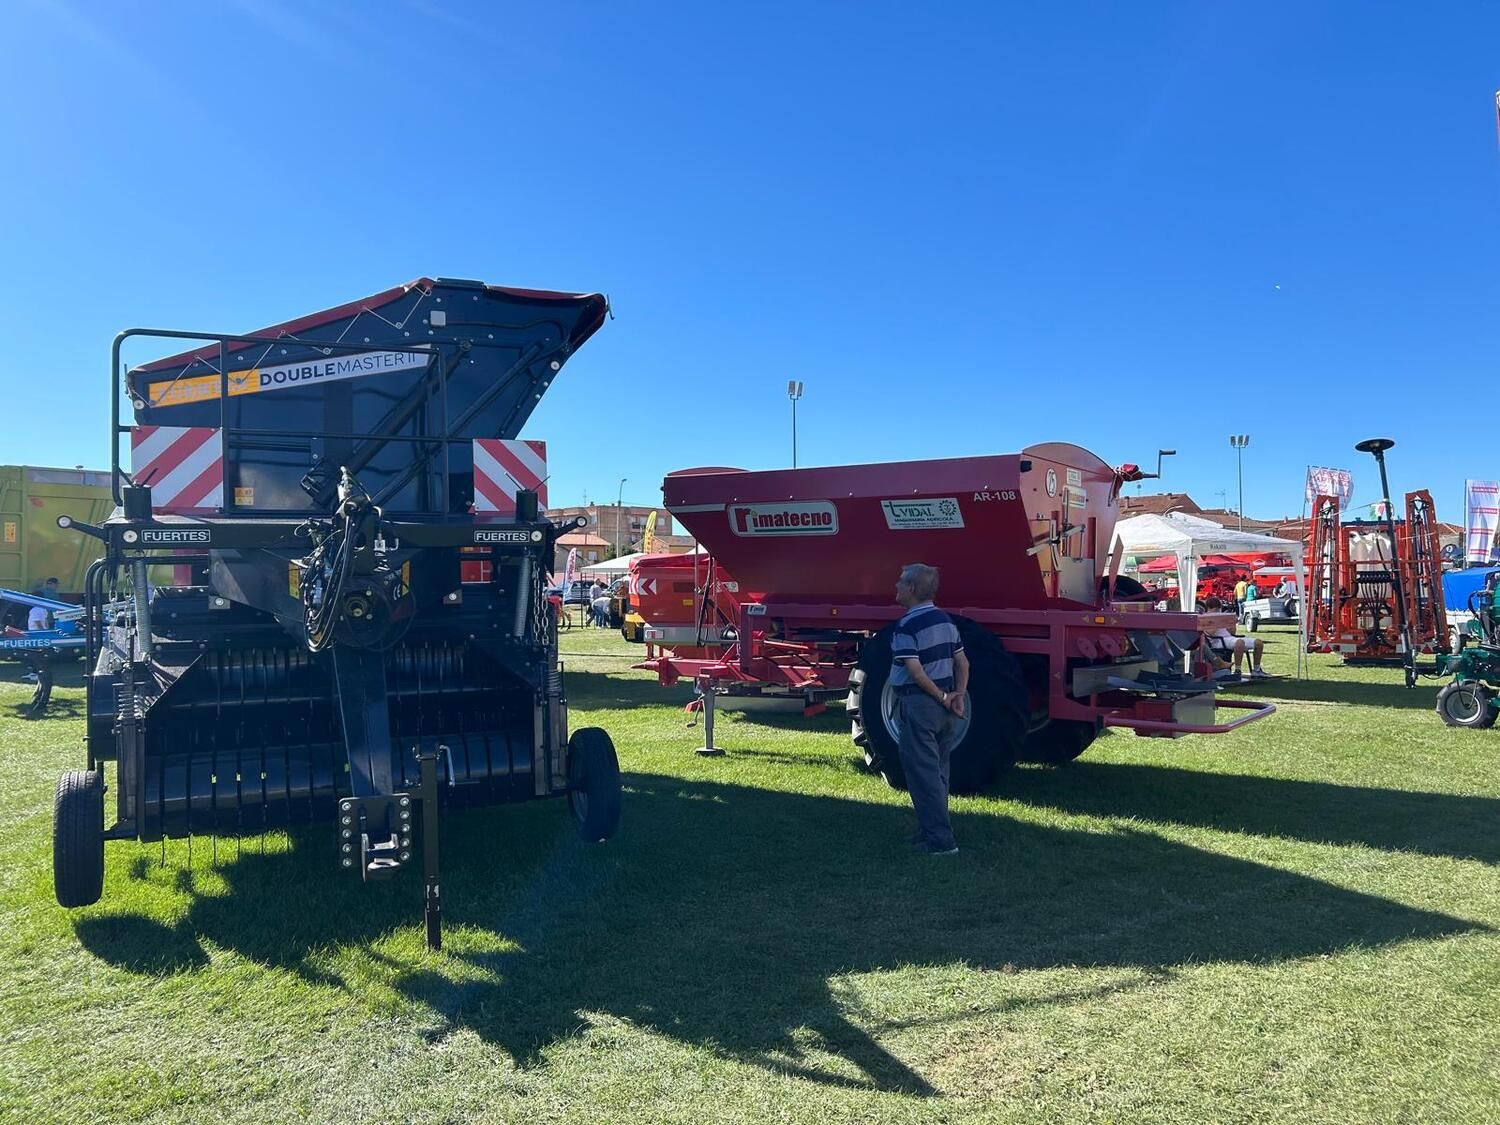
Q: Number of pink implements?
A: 0